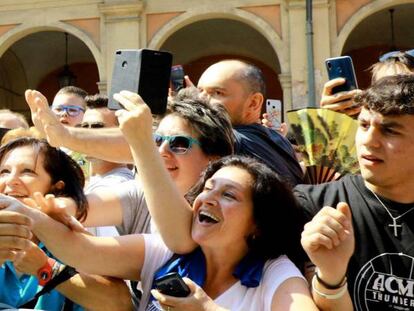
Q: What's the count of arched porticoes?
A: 3